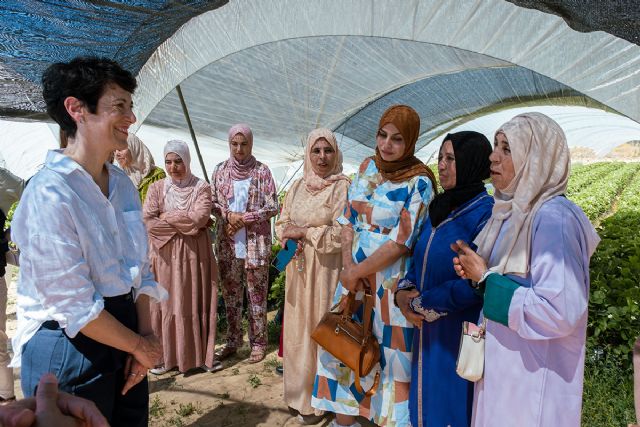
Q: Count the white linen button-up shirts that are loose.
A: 1